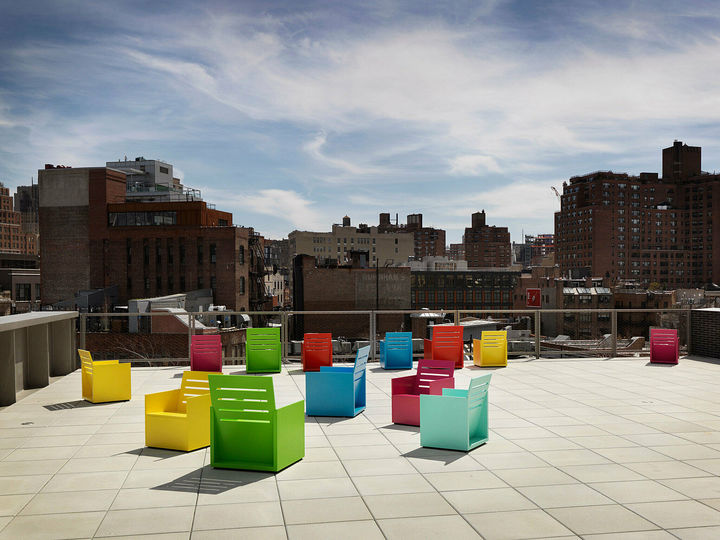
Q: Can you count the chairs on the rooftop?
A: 13